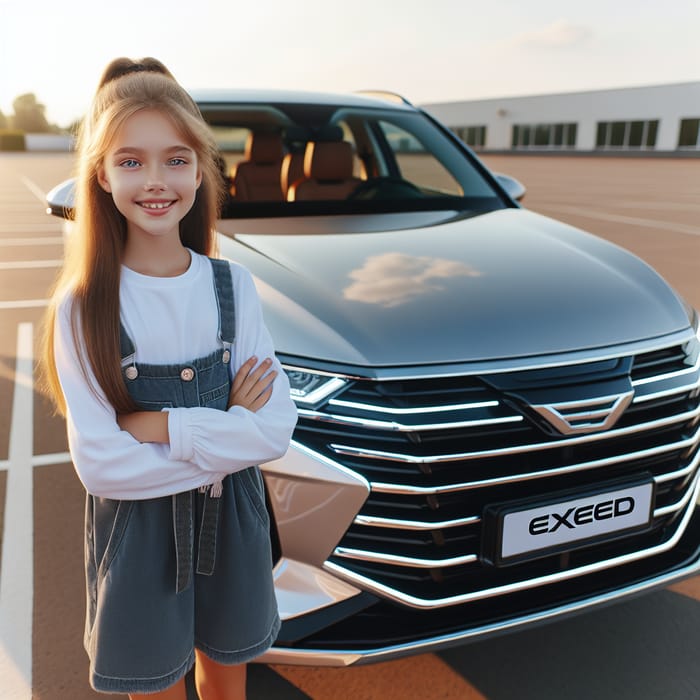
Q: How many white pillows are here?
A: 0